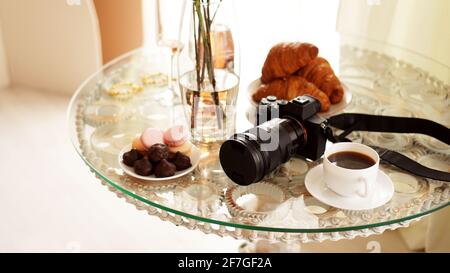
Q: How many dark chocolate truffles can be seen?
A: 5